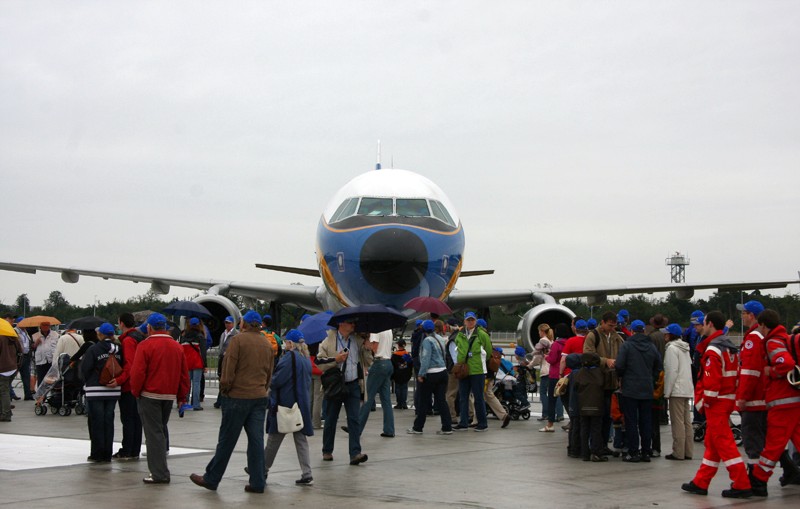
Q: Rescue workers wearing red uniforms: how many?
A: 3